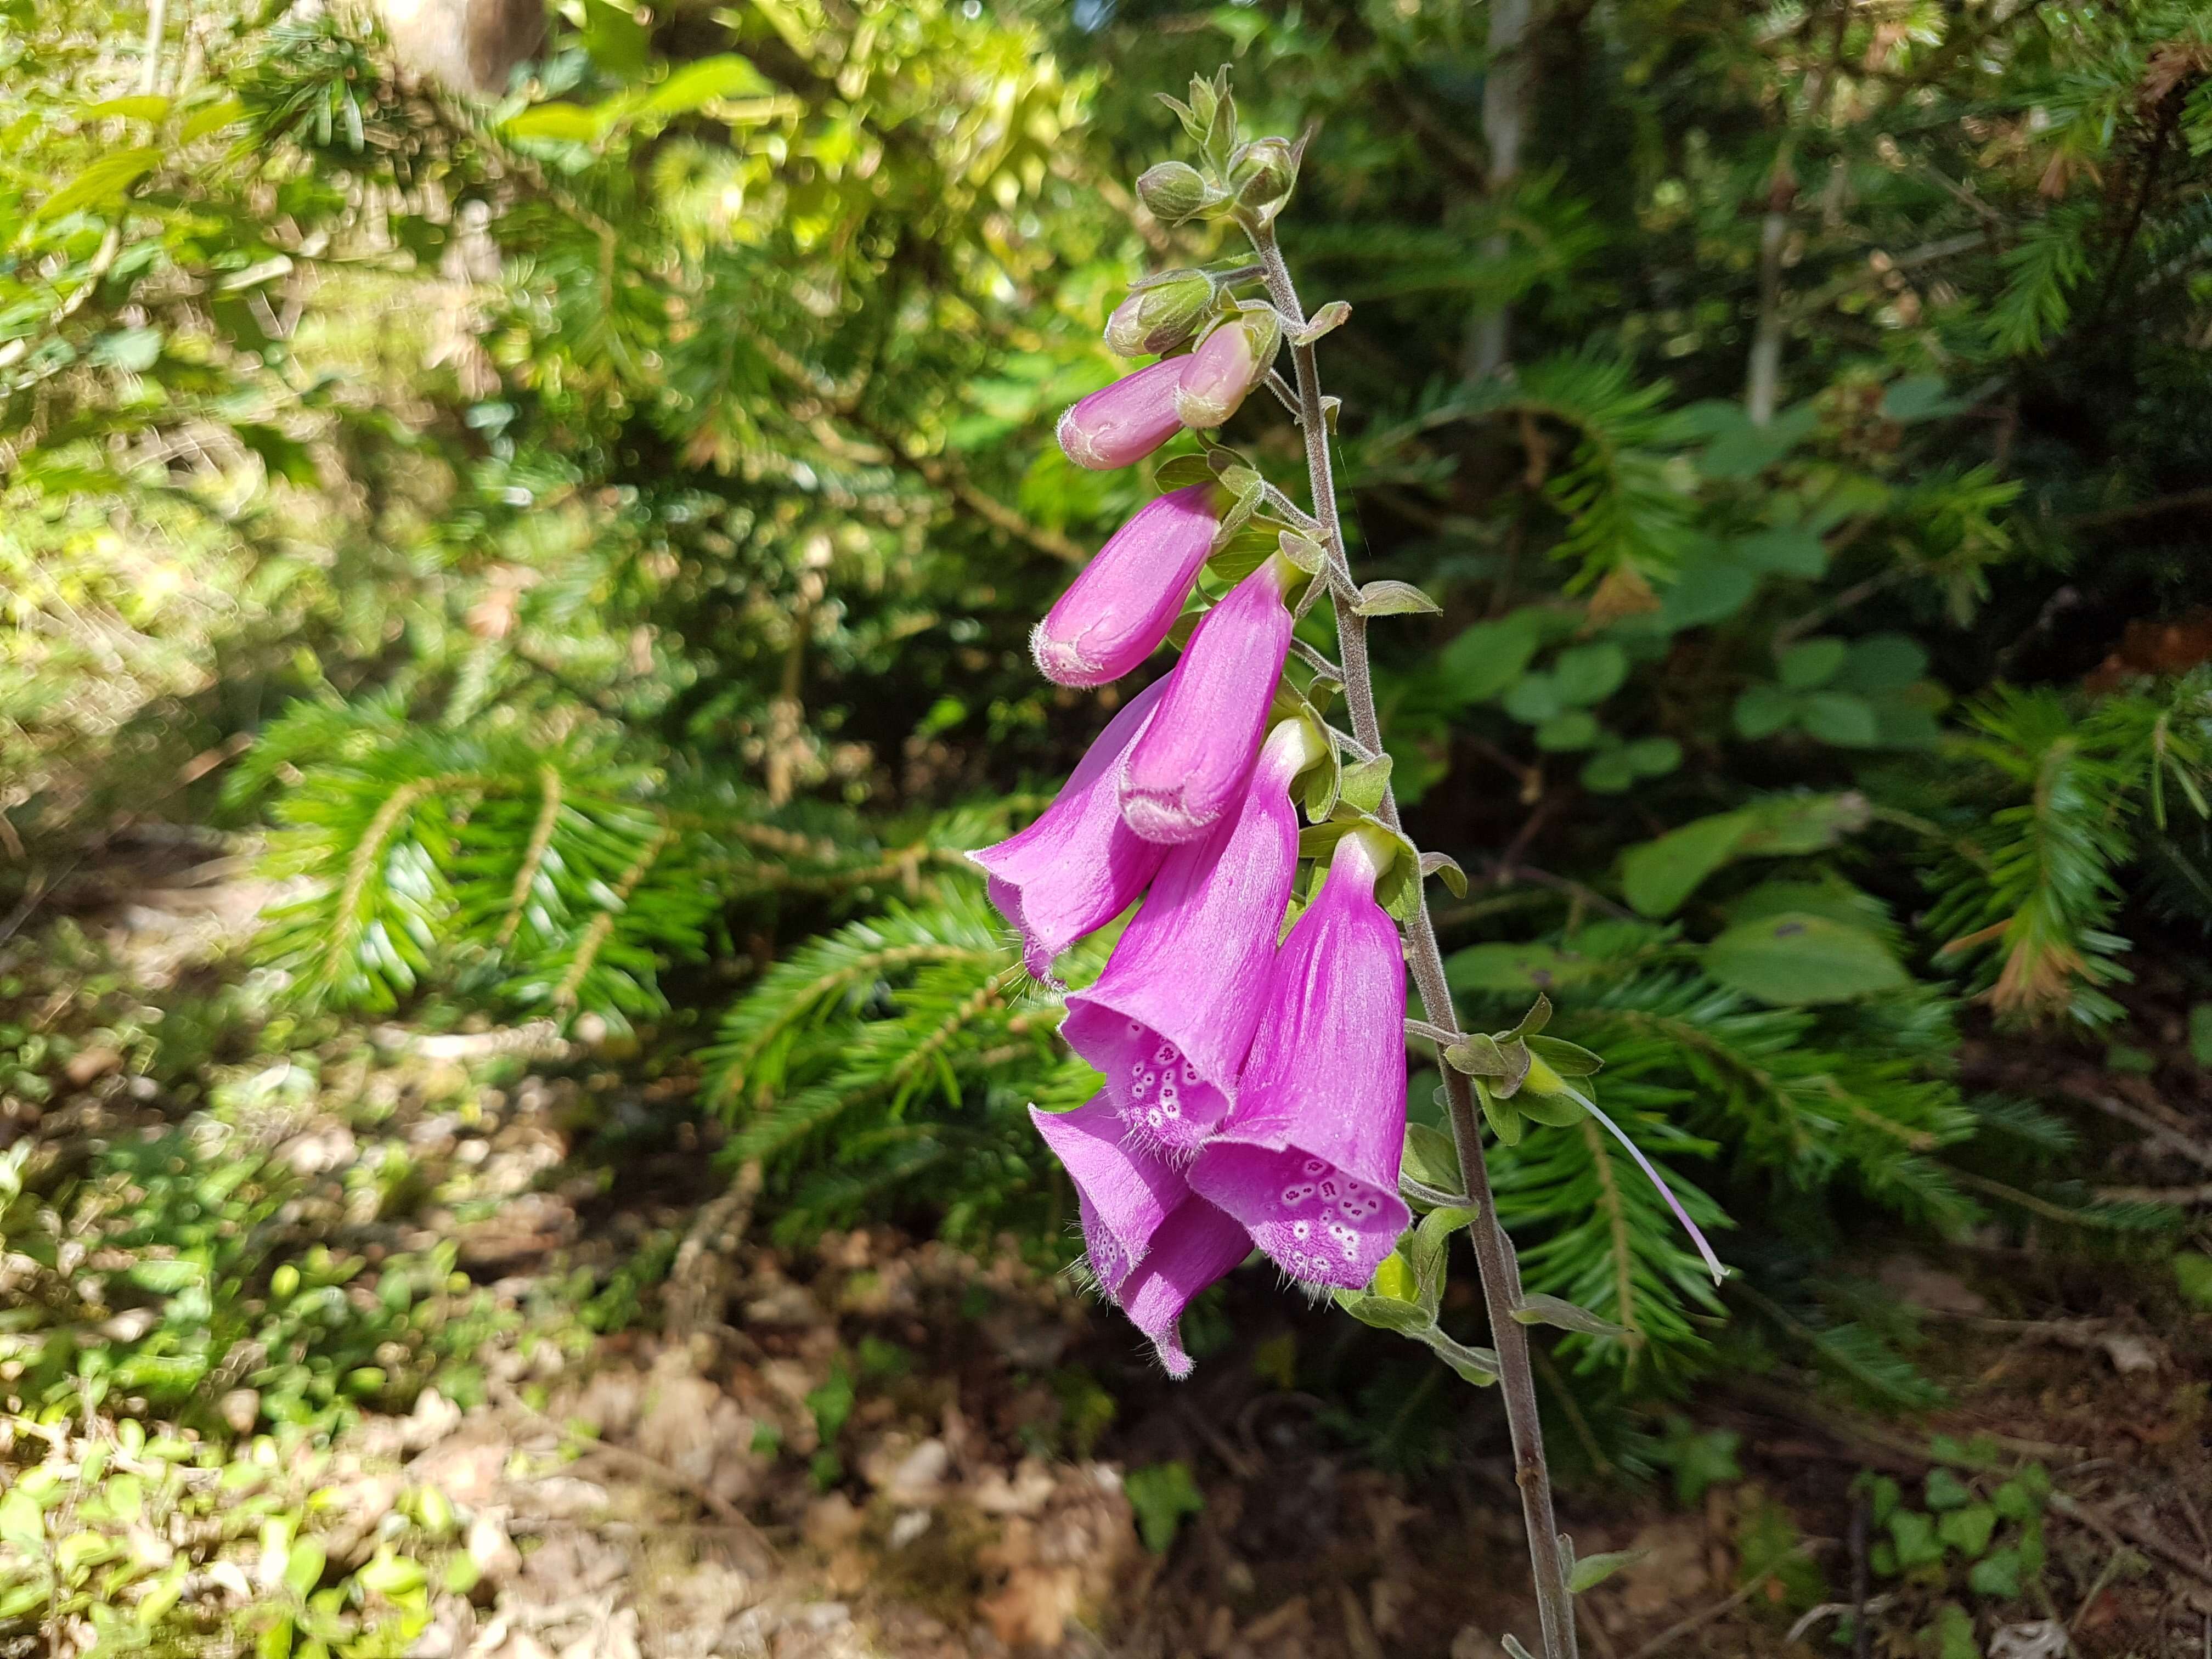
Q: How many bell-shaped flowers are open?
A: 5